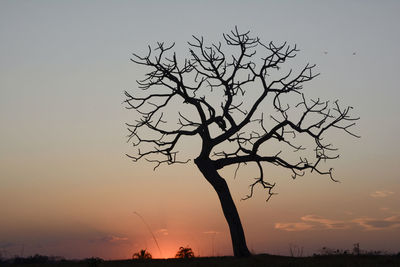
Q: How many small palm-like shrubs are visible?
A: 2